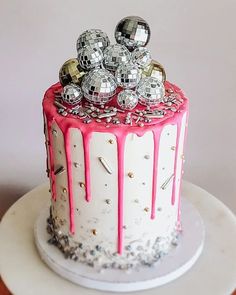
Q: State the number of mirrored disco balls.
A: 12